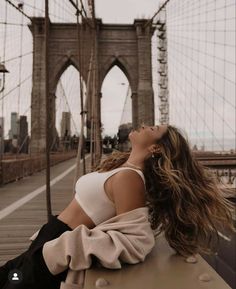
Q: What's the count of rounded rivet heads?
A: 3